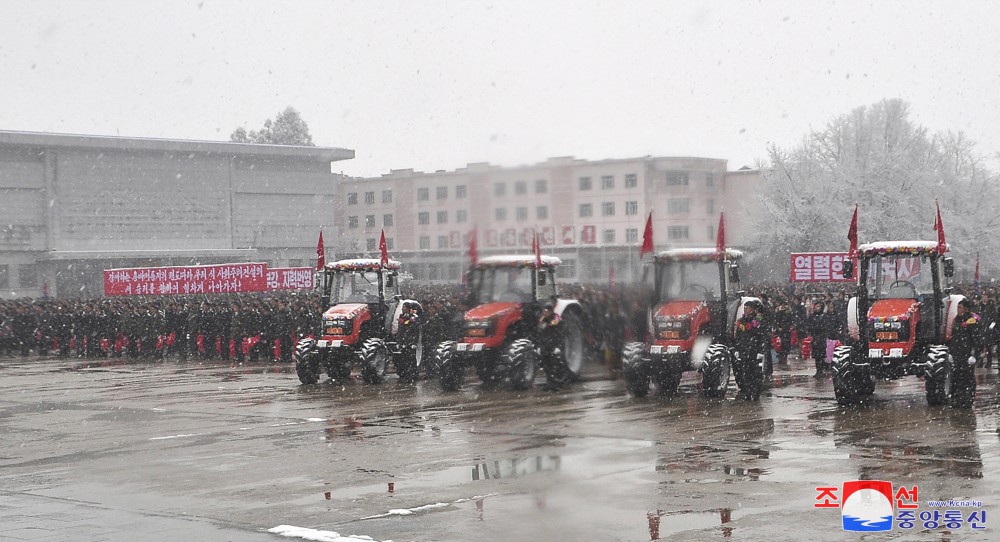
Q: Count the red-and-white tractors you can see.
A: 4